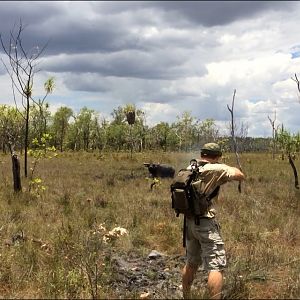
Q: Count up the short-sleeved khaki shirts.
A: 1